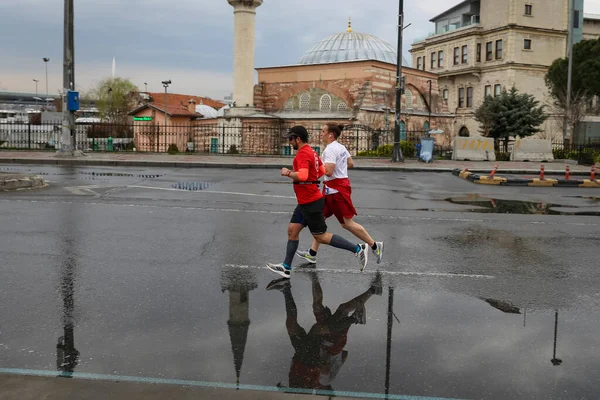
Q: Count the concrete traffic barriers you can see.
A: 2